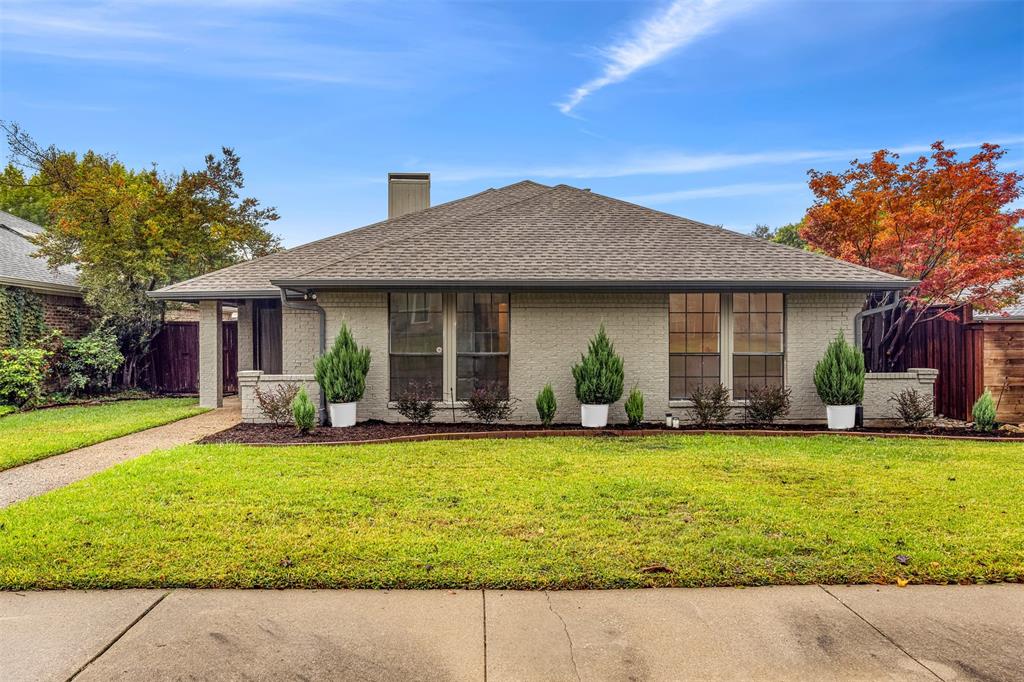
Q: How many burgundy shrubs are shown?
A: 6